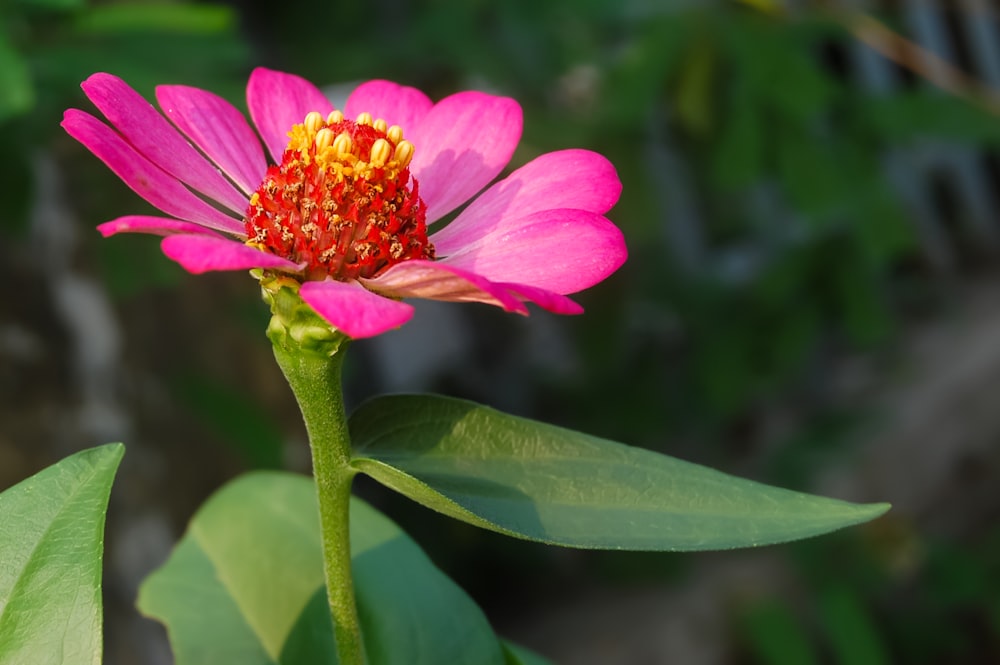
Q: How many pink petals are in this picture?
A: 13